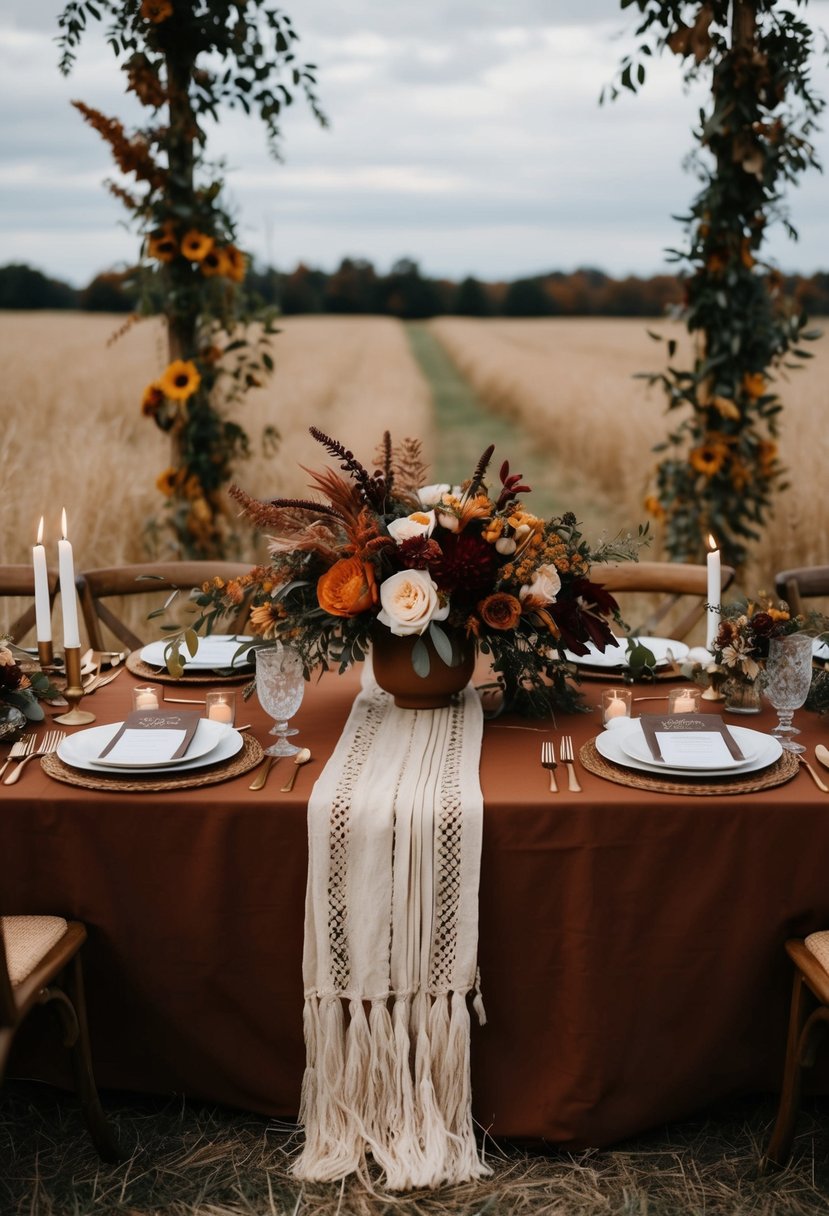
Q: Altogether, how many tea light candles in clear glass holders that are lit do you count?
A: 4